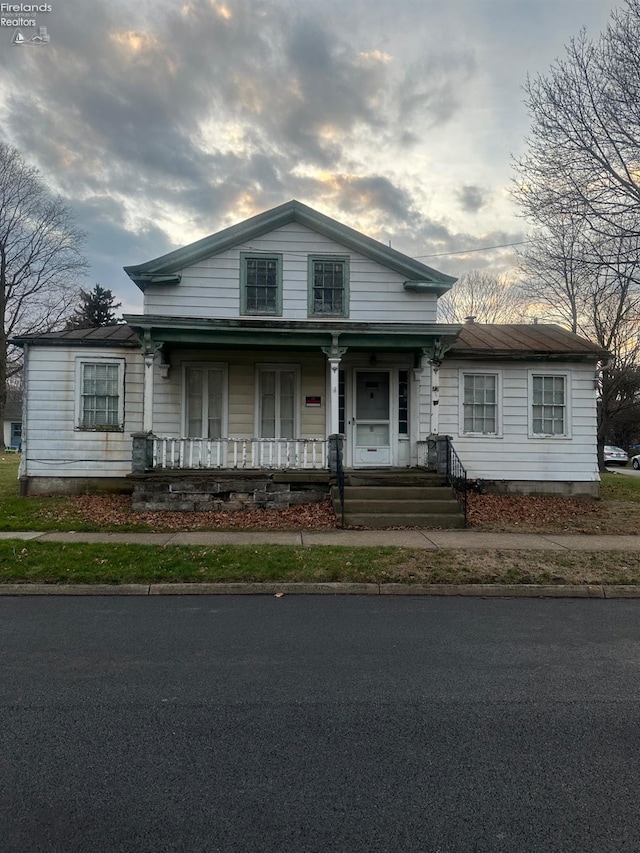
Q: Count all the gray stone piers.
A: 3